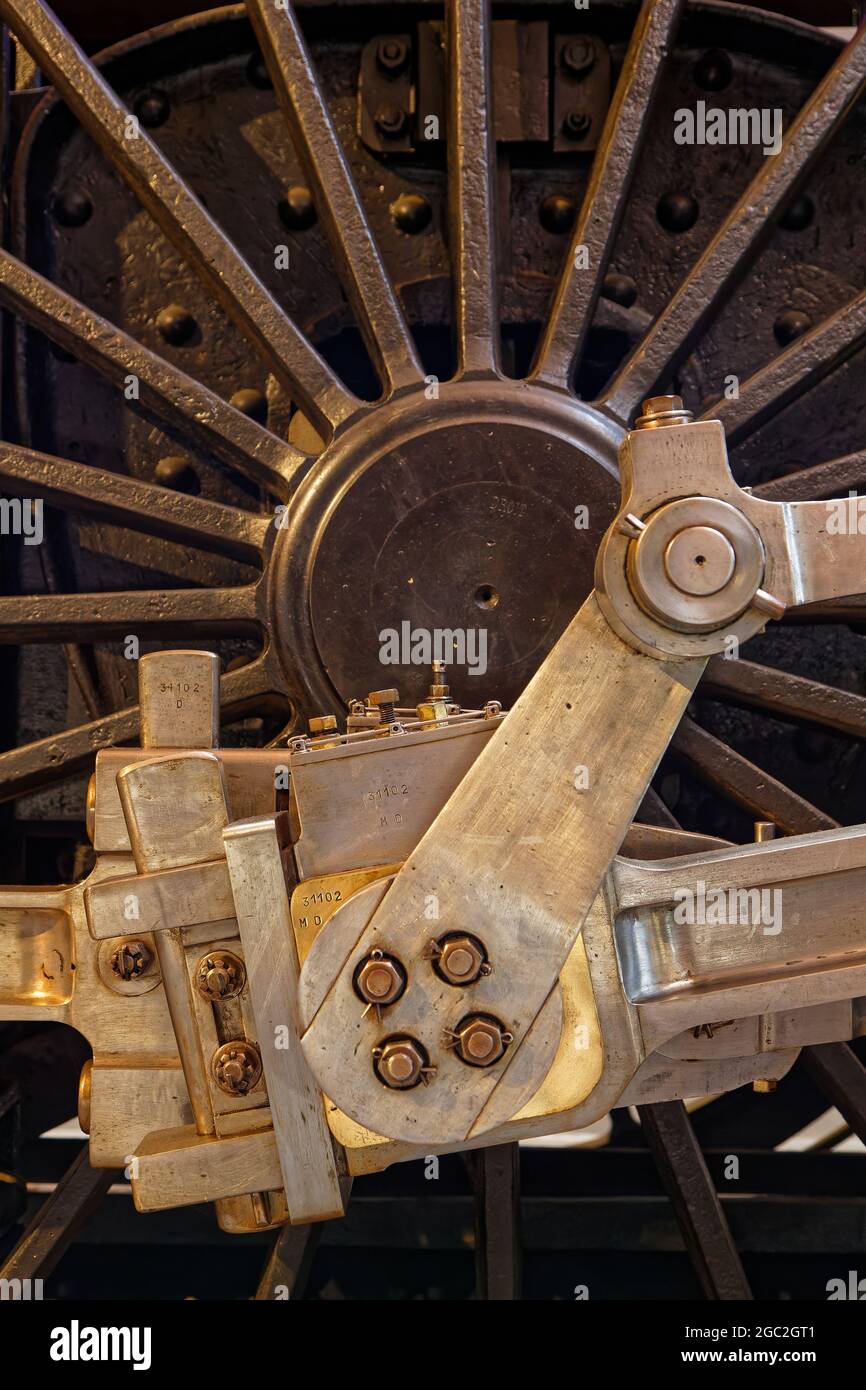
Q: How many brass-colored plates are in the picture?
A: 1